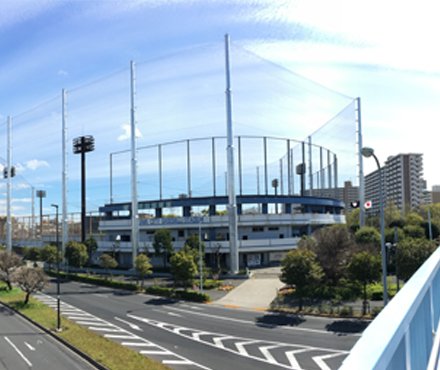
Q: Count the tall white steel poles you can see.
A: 5